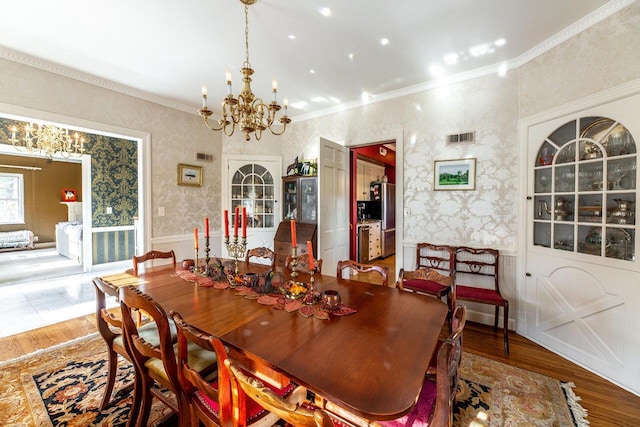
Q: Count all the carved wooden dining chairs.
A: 13